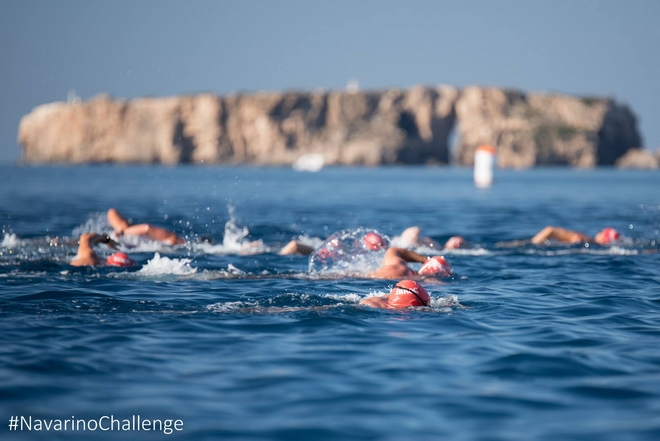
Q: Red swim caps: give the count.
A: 6